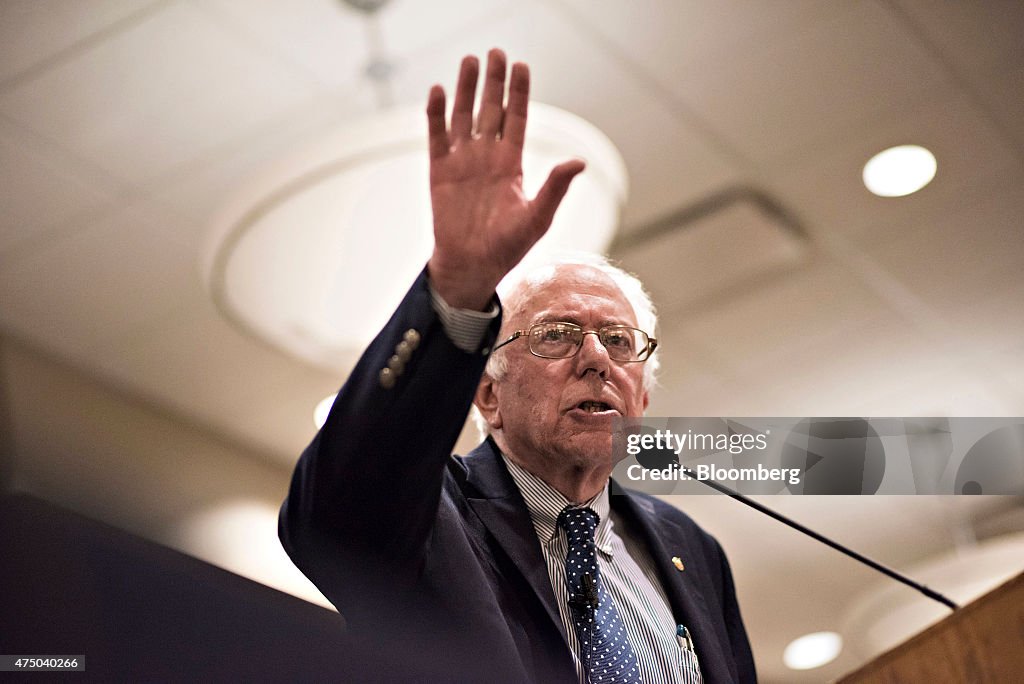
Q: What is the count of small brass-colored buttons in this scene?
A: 4